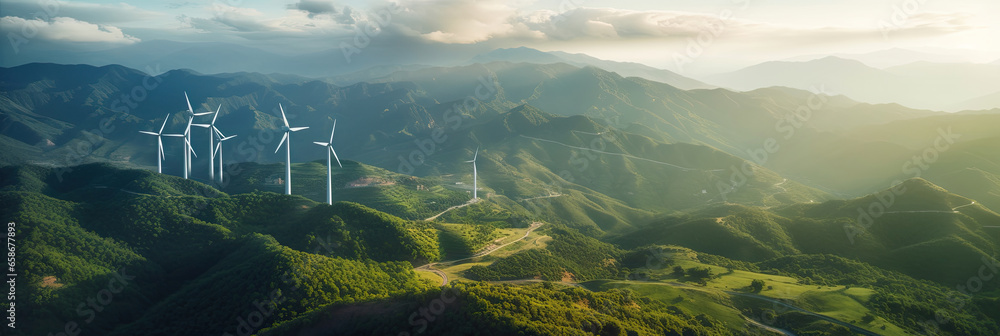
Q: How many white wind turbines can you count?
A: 8